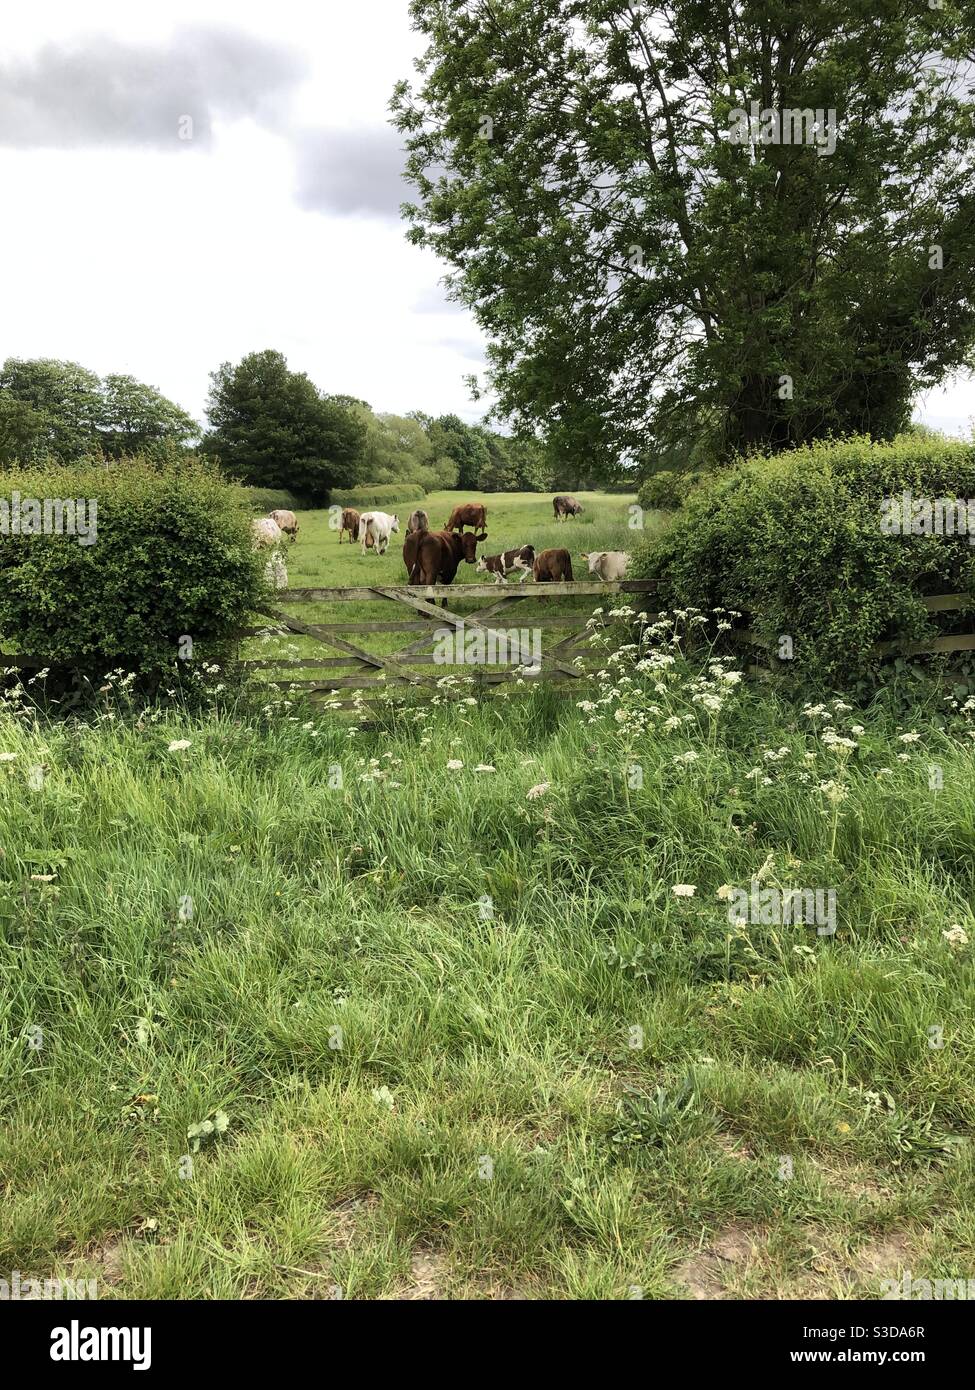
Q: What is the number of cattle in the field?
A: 11